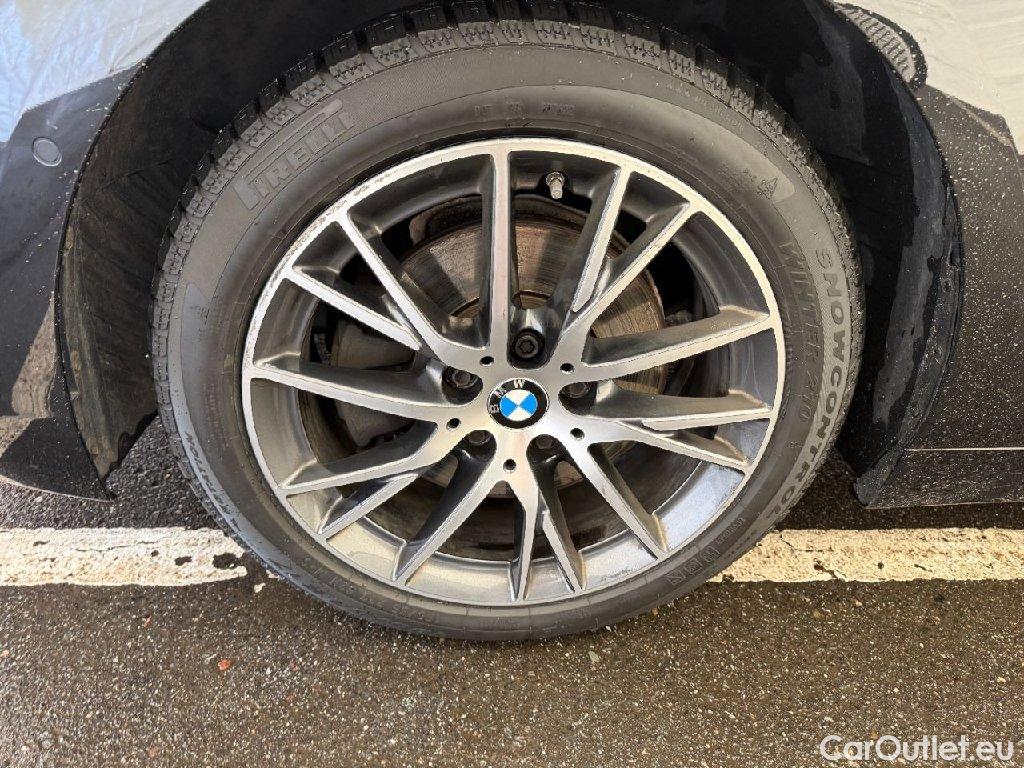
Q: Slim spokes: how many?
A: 15